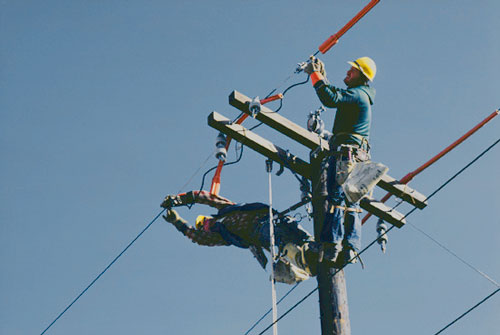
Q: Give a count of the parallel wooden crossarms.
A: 2